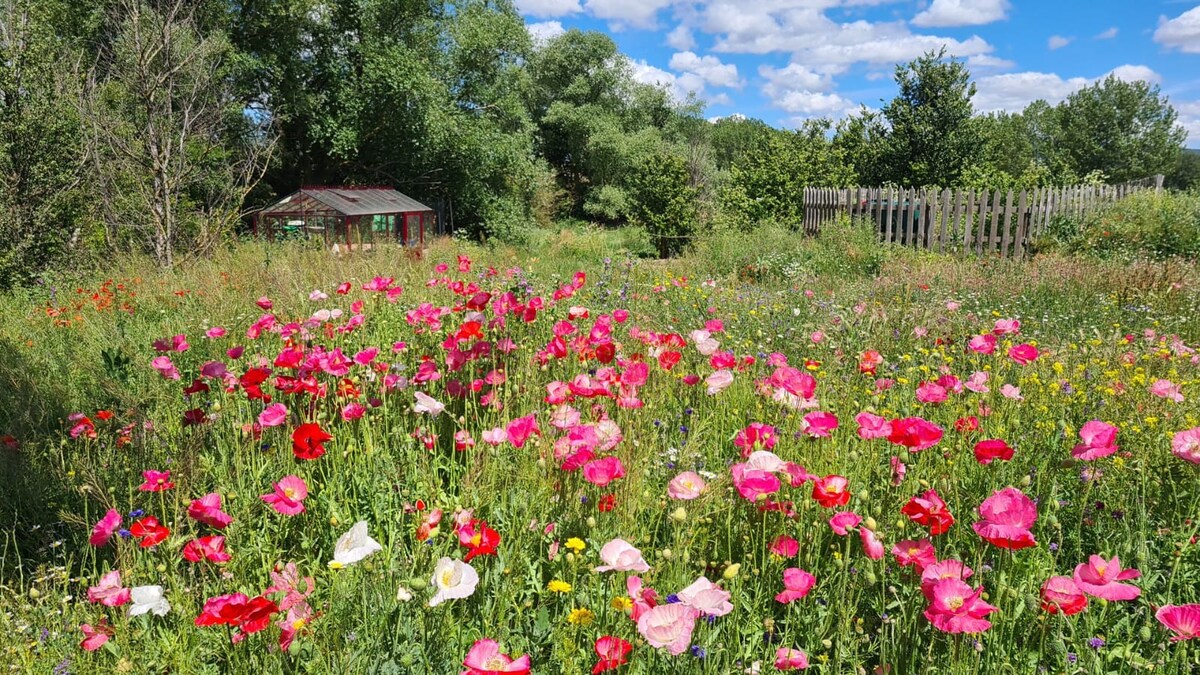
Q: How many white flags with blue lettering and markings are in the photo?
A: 0